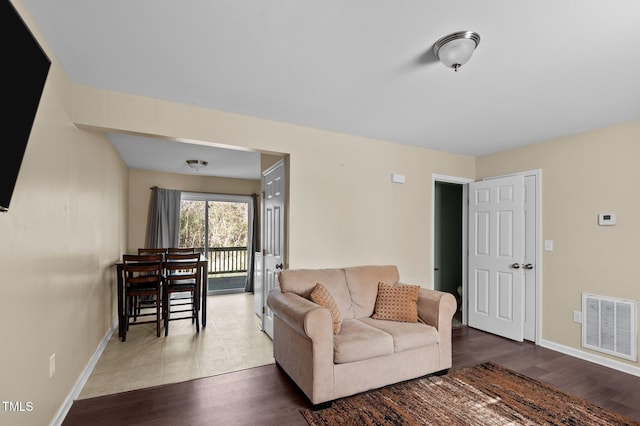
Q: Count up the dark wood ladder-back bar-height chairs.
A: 4